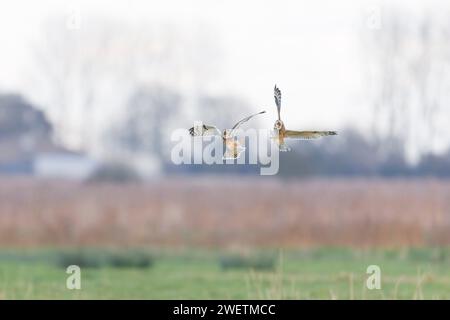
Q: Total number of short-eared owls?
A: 2